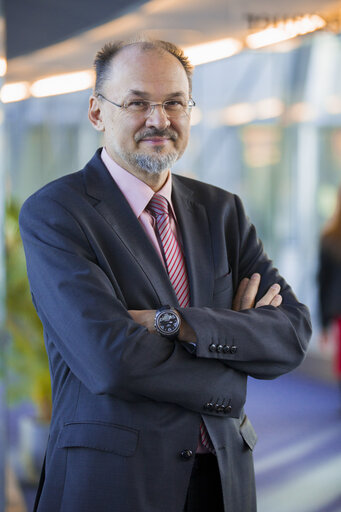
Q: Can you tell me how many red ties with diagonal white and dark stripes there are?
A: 1